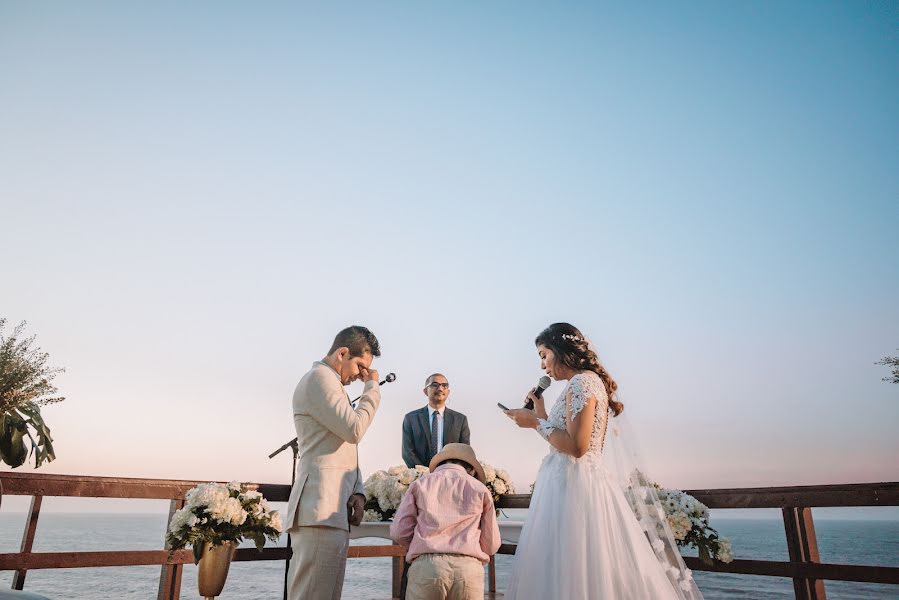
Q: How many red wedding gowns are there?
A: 0